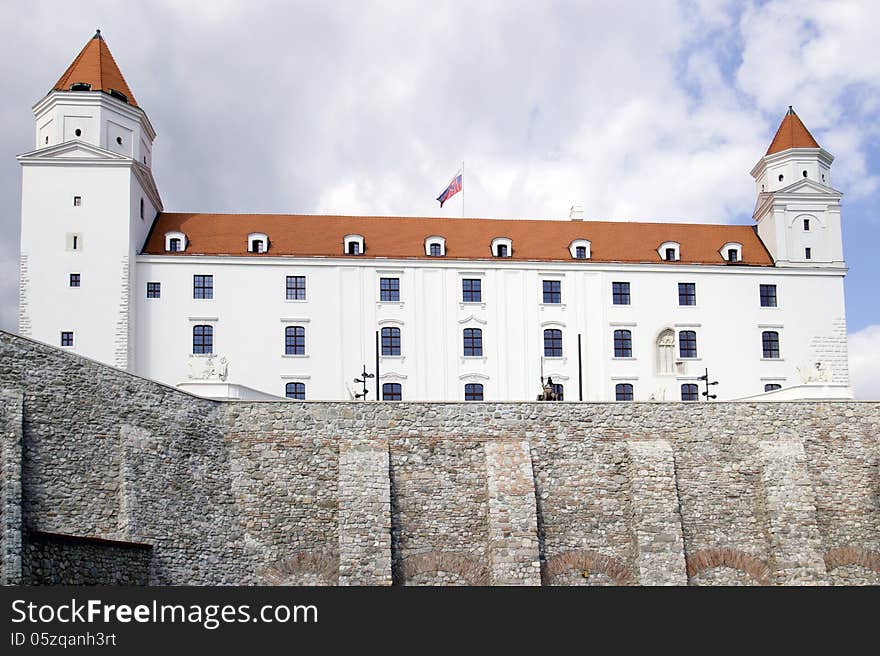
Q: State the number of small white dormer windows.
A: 8